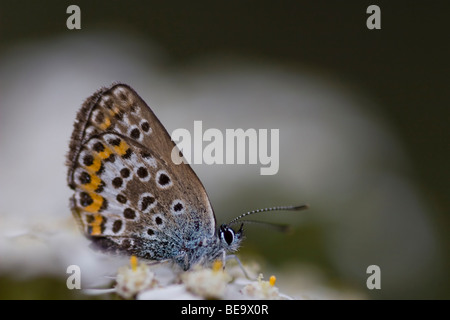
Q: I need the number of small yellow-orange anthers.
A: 3